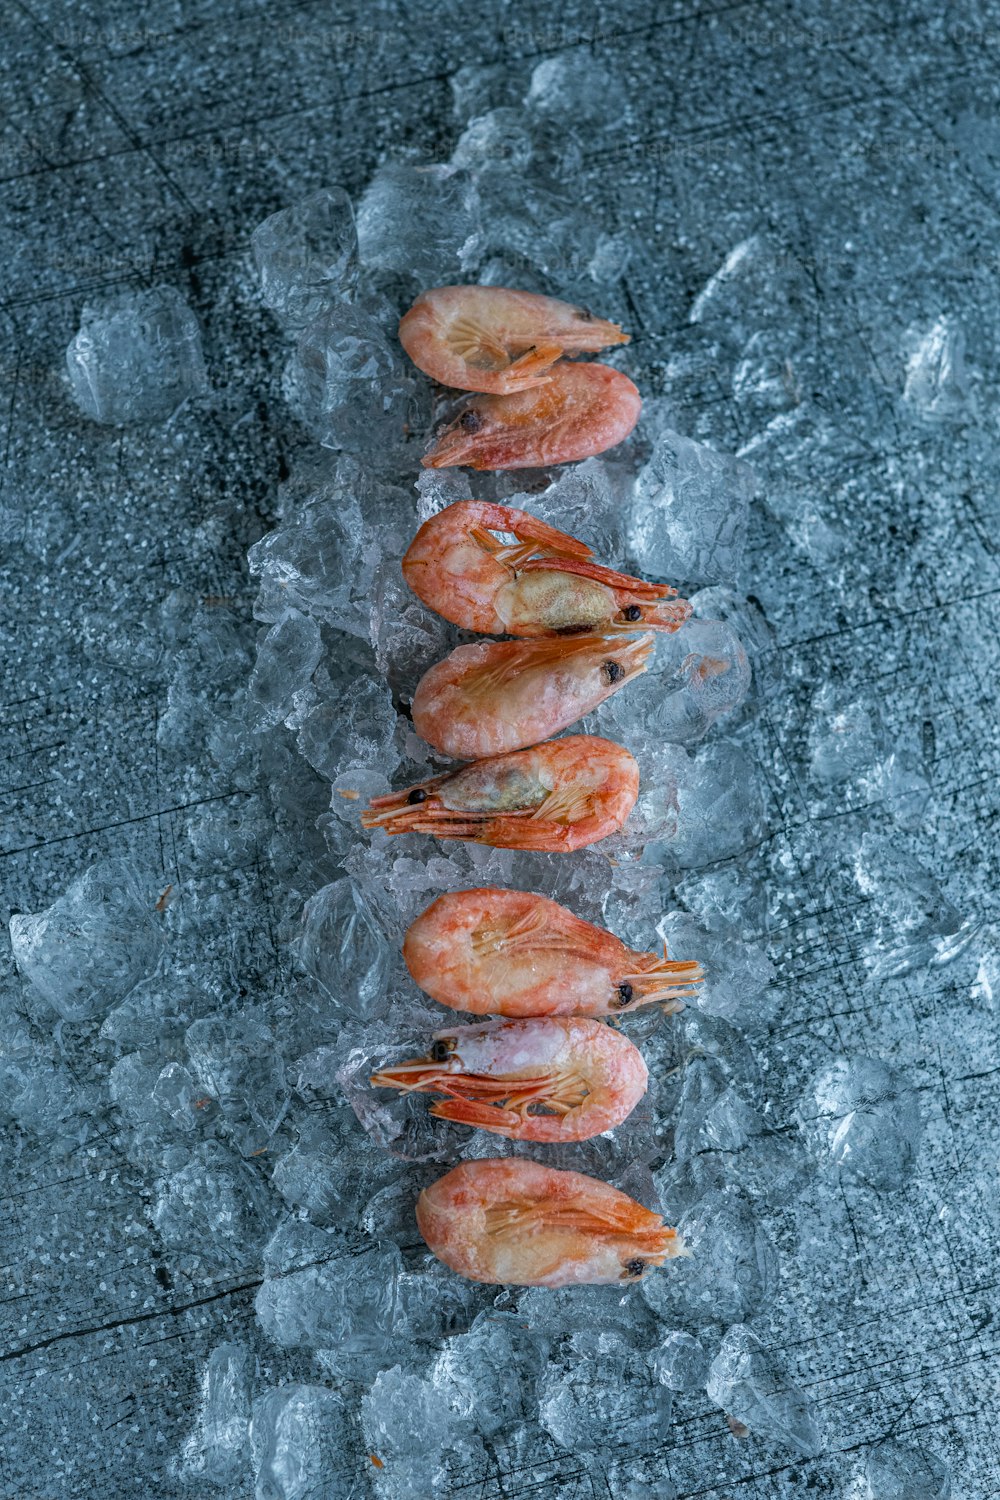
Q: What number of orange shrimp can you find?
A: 8